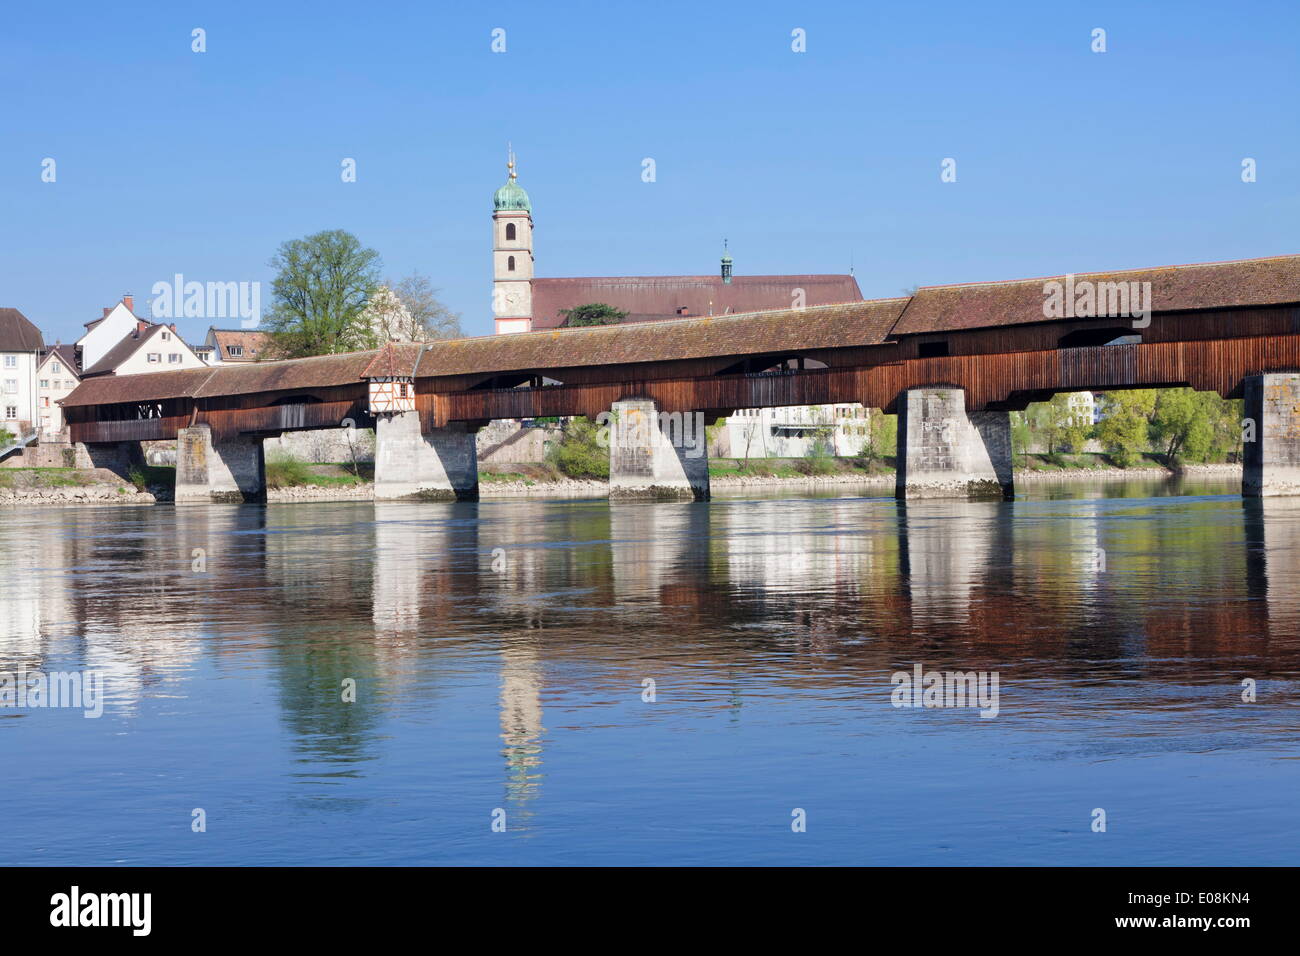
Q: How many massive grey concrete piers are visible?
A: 5